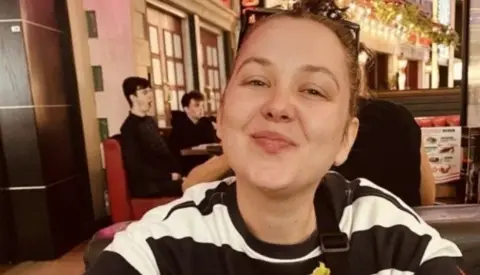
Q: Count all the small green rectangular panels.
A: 3